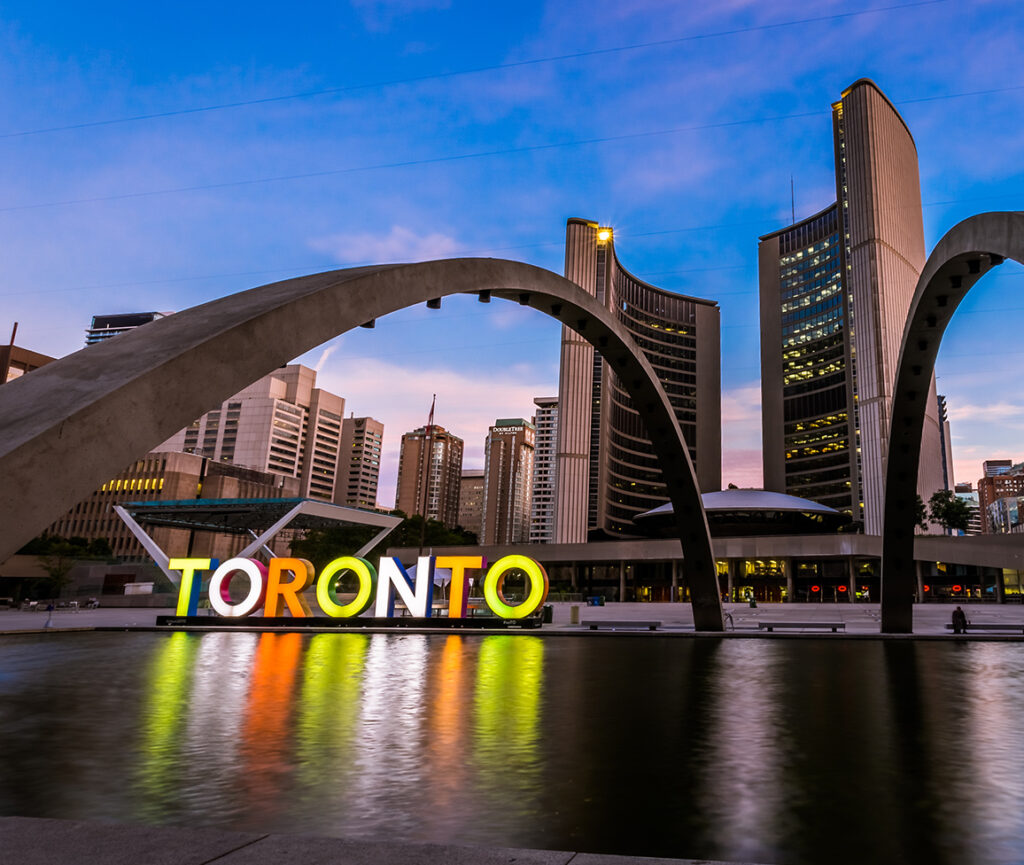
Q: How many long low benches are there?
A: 3